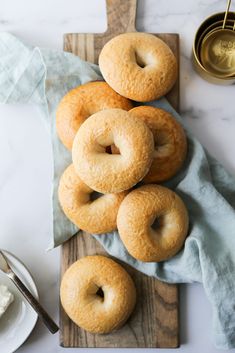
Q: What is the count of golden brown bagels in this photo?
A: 7